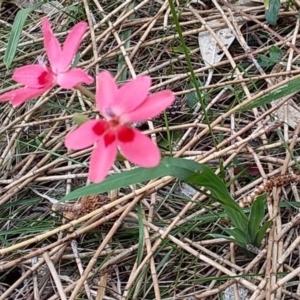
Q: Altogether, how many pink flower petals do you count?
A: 12